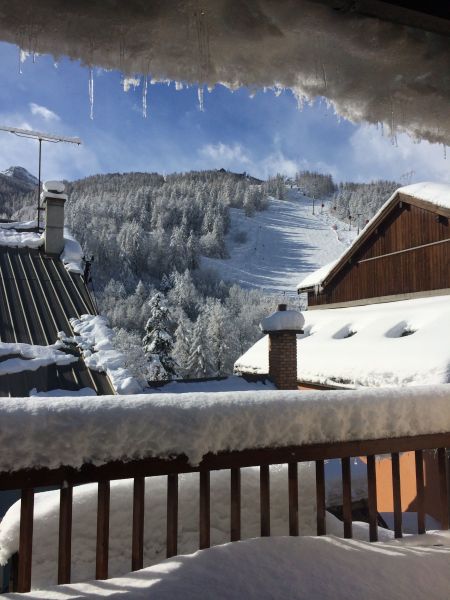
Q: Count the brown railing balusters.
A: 15